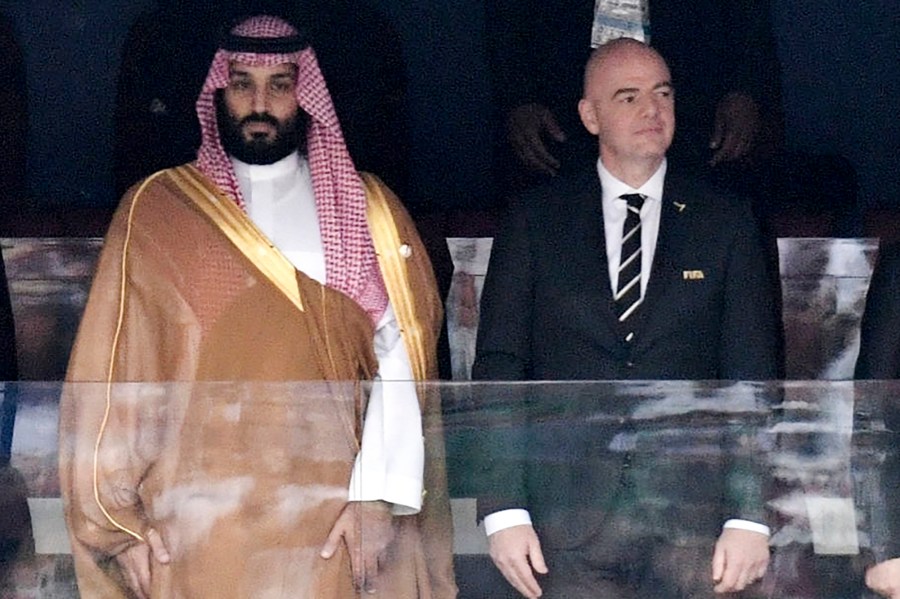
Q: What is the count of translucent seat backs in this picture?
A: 3